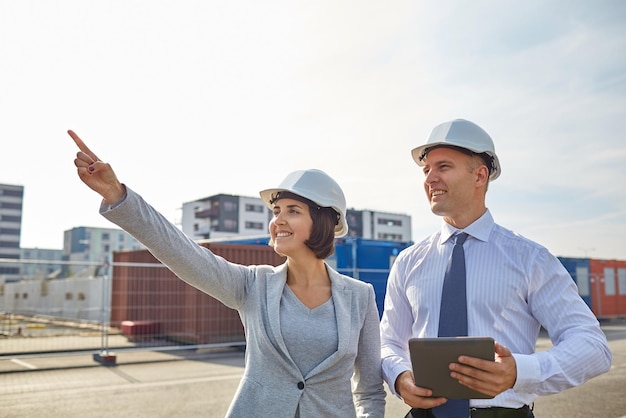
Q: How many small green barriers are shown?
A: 0